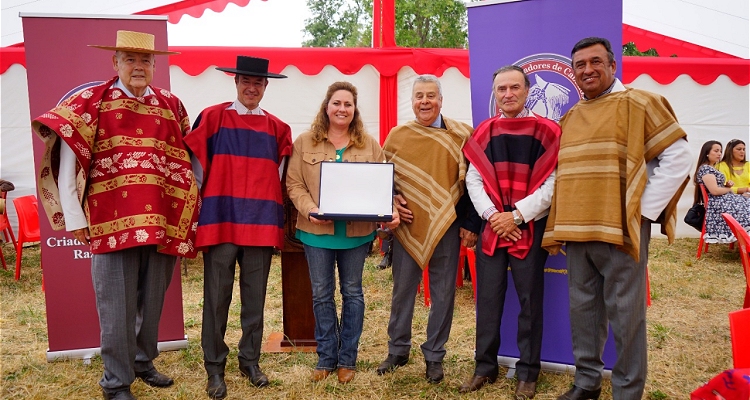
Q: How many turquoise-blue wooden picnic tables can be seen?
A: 0